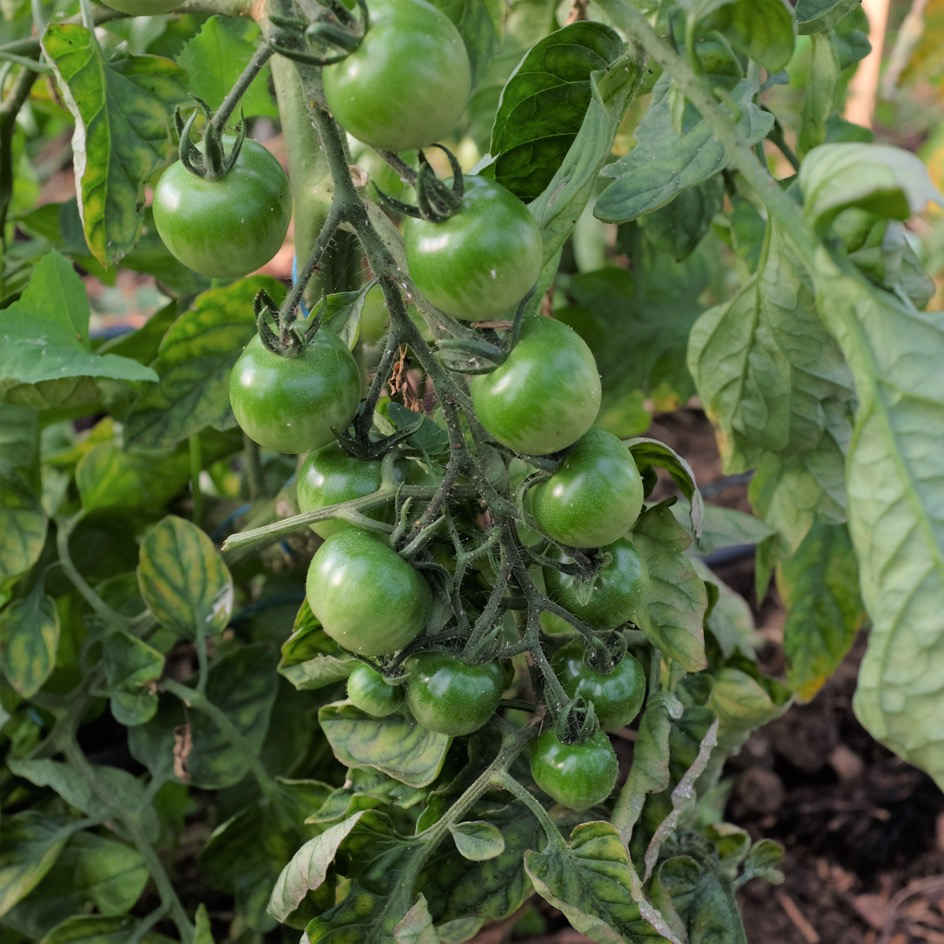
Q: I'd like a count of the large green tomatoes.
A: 12